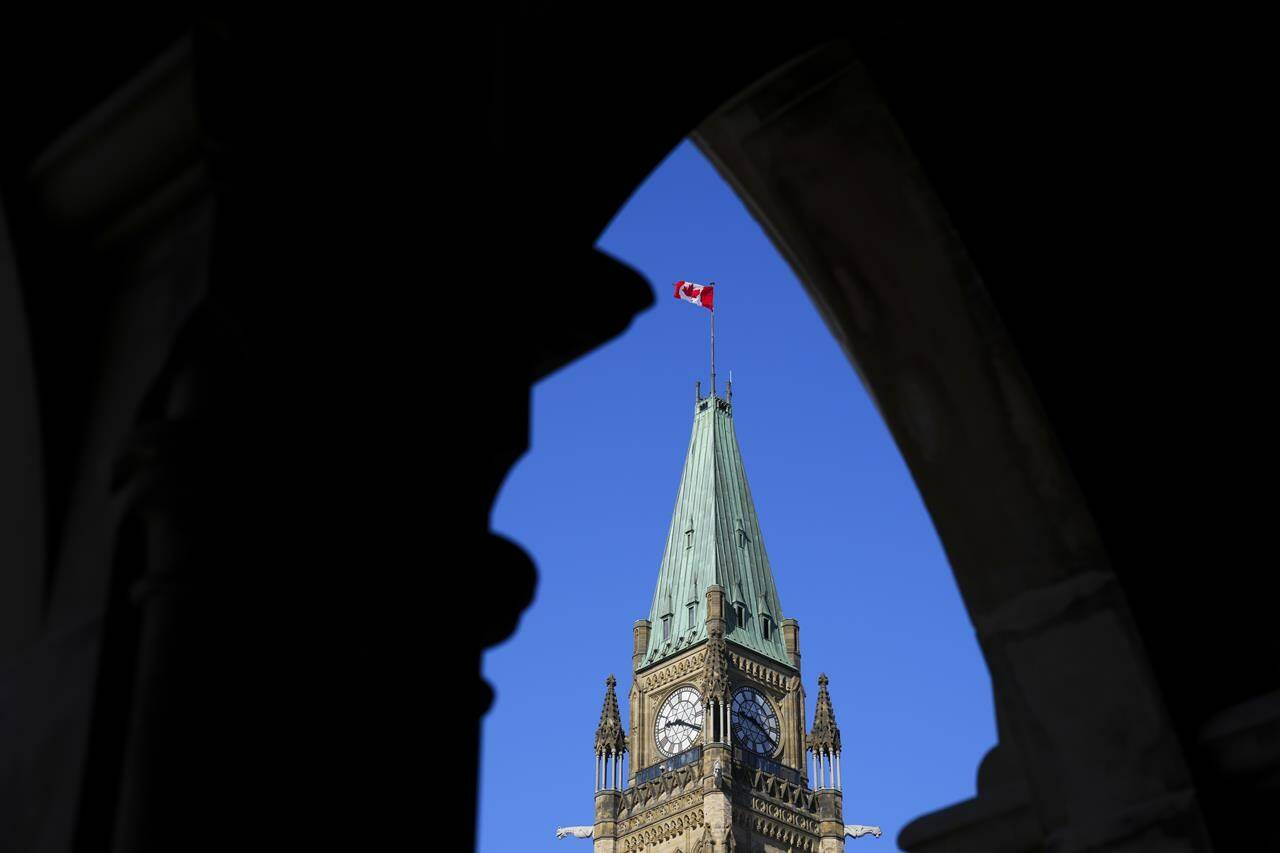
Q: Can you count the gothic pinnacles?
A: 3